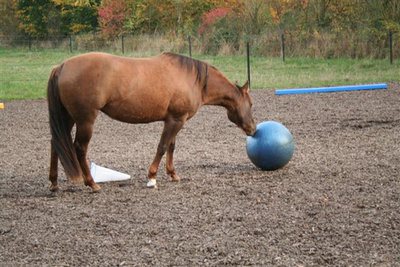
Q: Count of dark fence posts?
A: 7